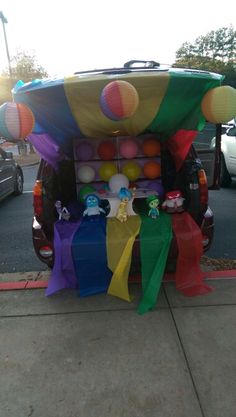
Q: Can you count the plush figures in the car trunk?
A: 5